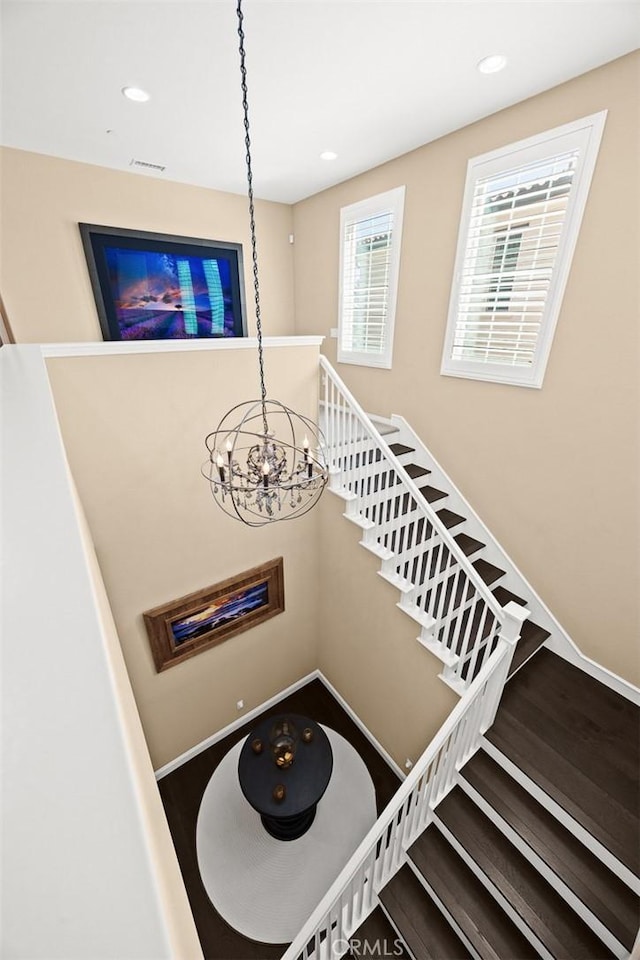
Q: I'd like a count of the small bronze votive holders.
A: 3